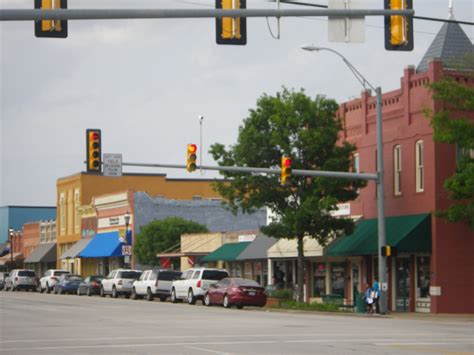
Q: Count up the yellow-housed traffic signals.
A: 6